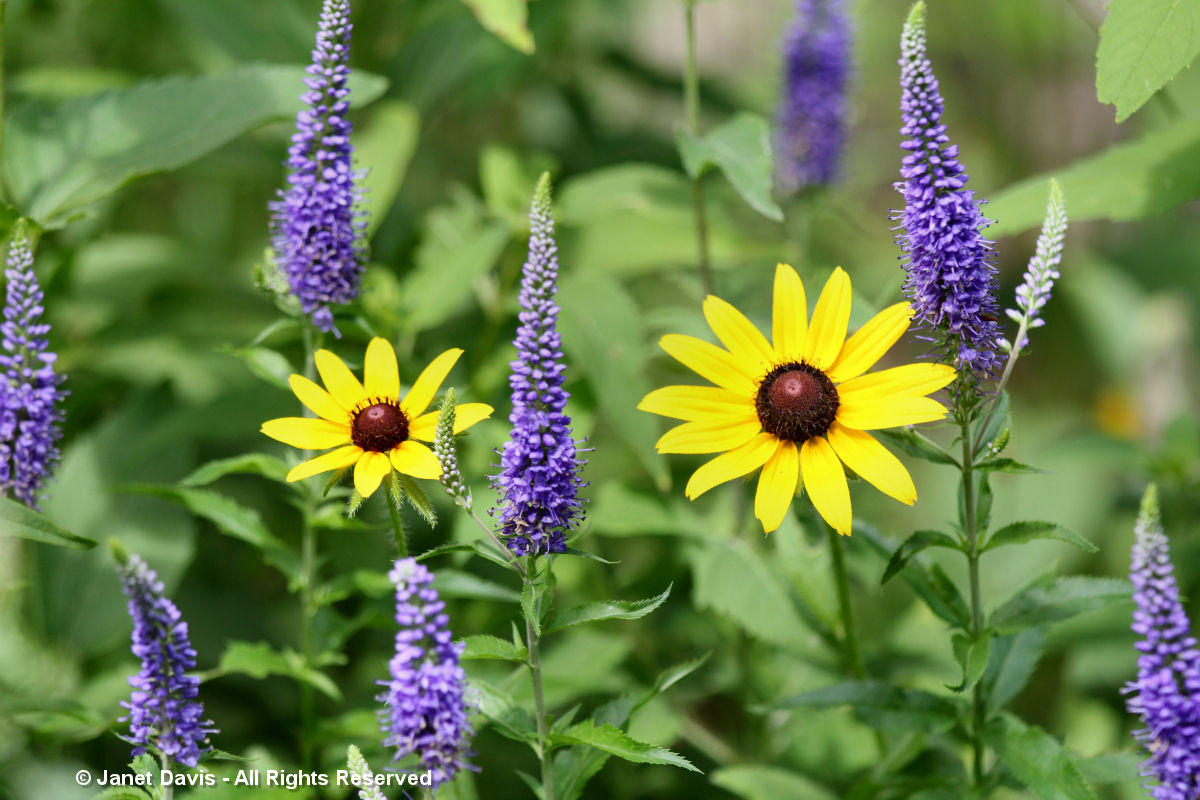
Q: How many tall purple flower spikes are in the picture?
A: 8